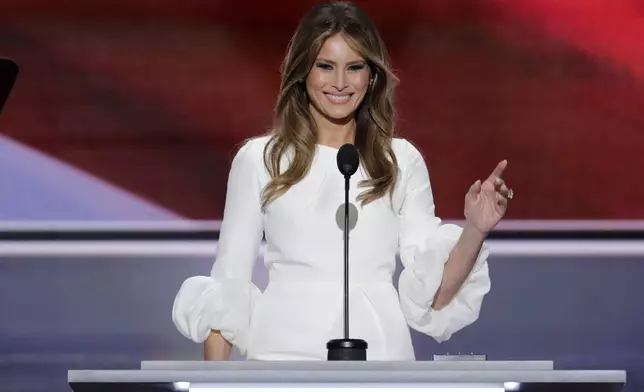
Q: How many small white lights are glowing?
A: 2